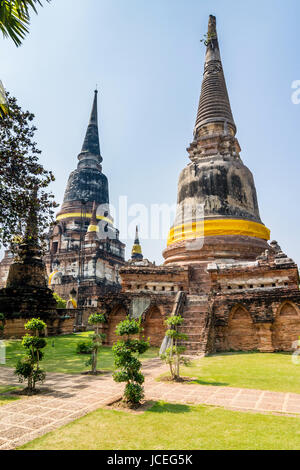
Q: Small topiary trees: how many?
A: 4